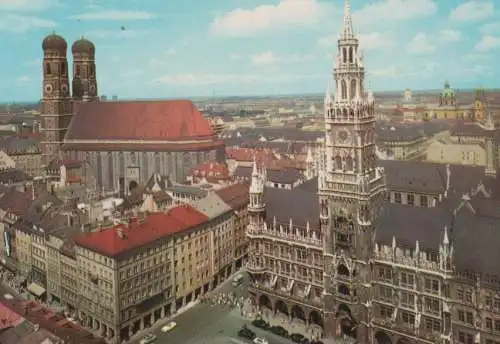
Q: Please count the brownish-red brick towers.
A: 2